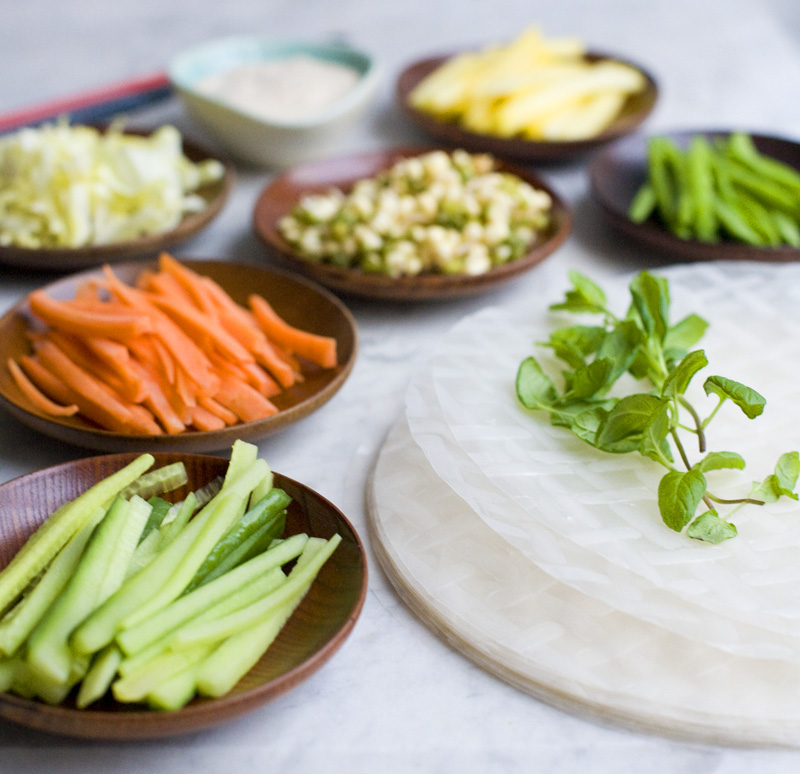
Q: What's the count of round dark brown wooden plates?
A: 6